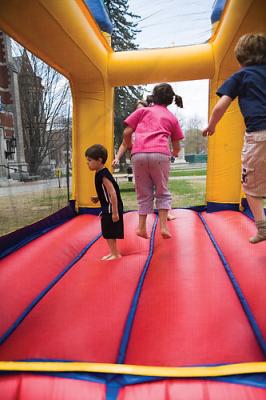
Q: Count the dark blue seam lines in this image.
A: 3